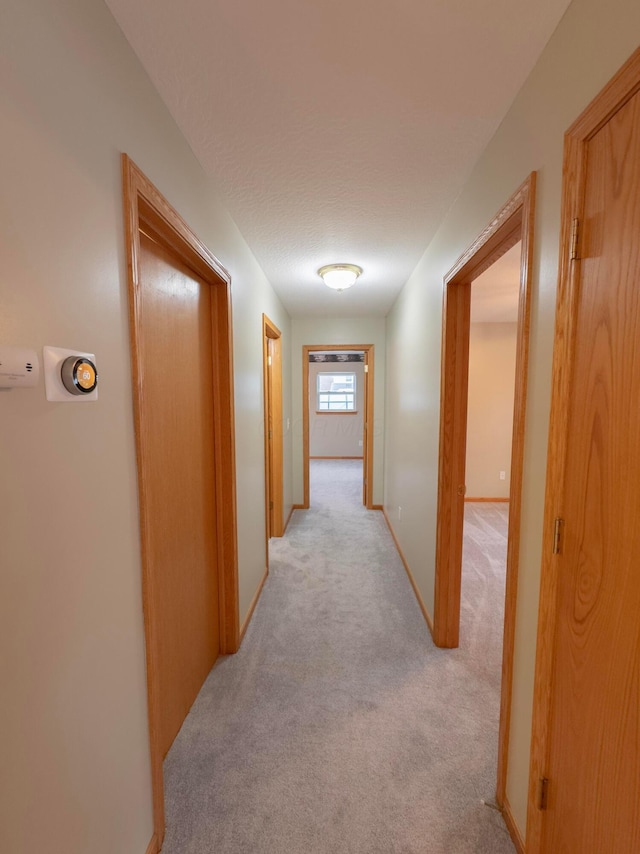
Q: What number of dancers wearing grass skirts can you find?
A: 0